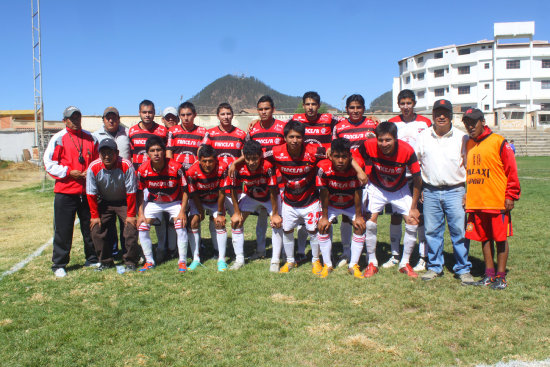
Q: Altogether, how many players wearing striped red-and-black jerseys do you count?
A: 12